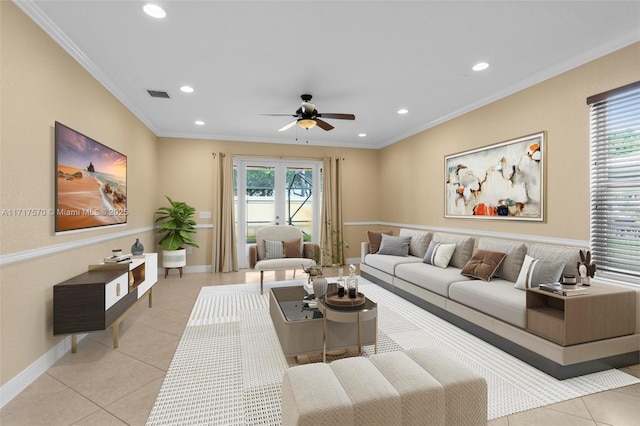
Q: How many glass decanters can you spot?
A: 2